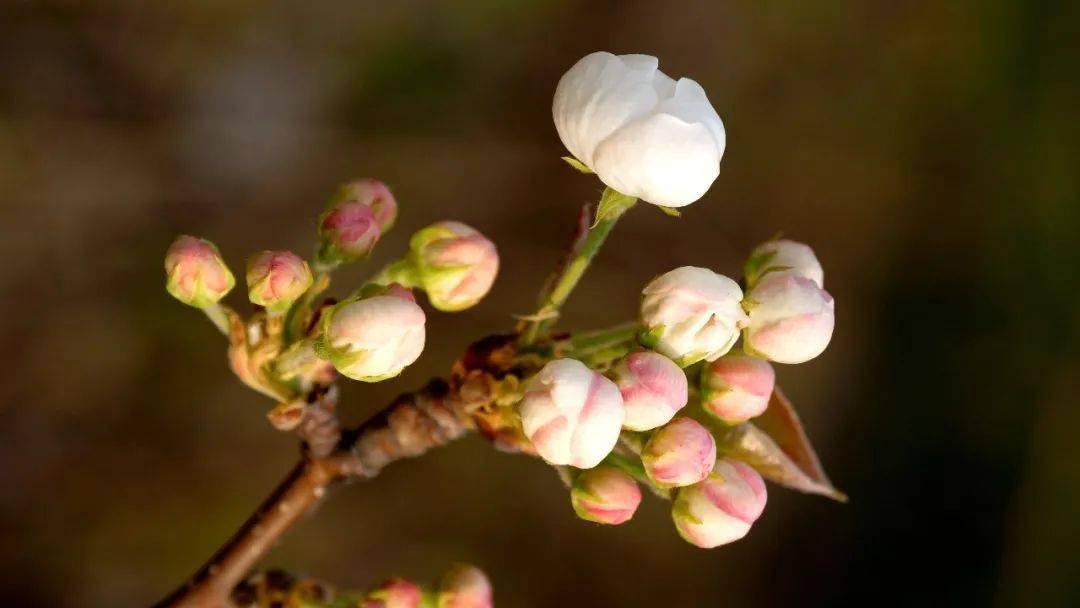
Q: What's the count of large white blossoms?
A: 1